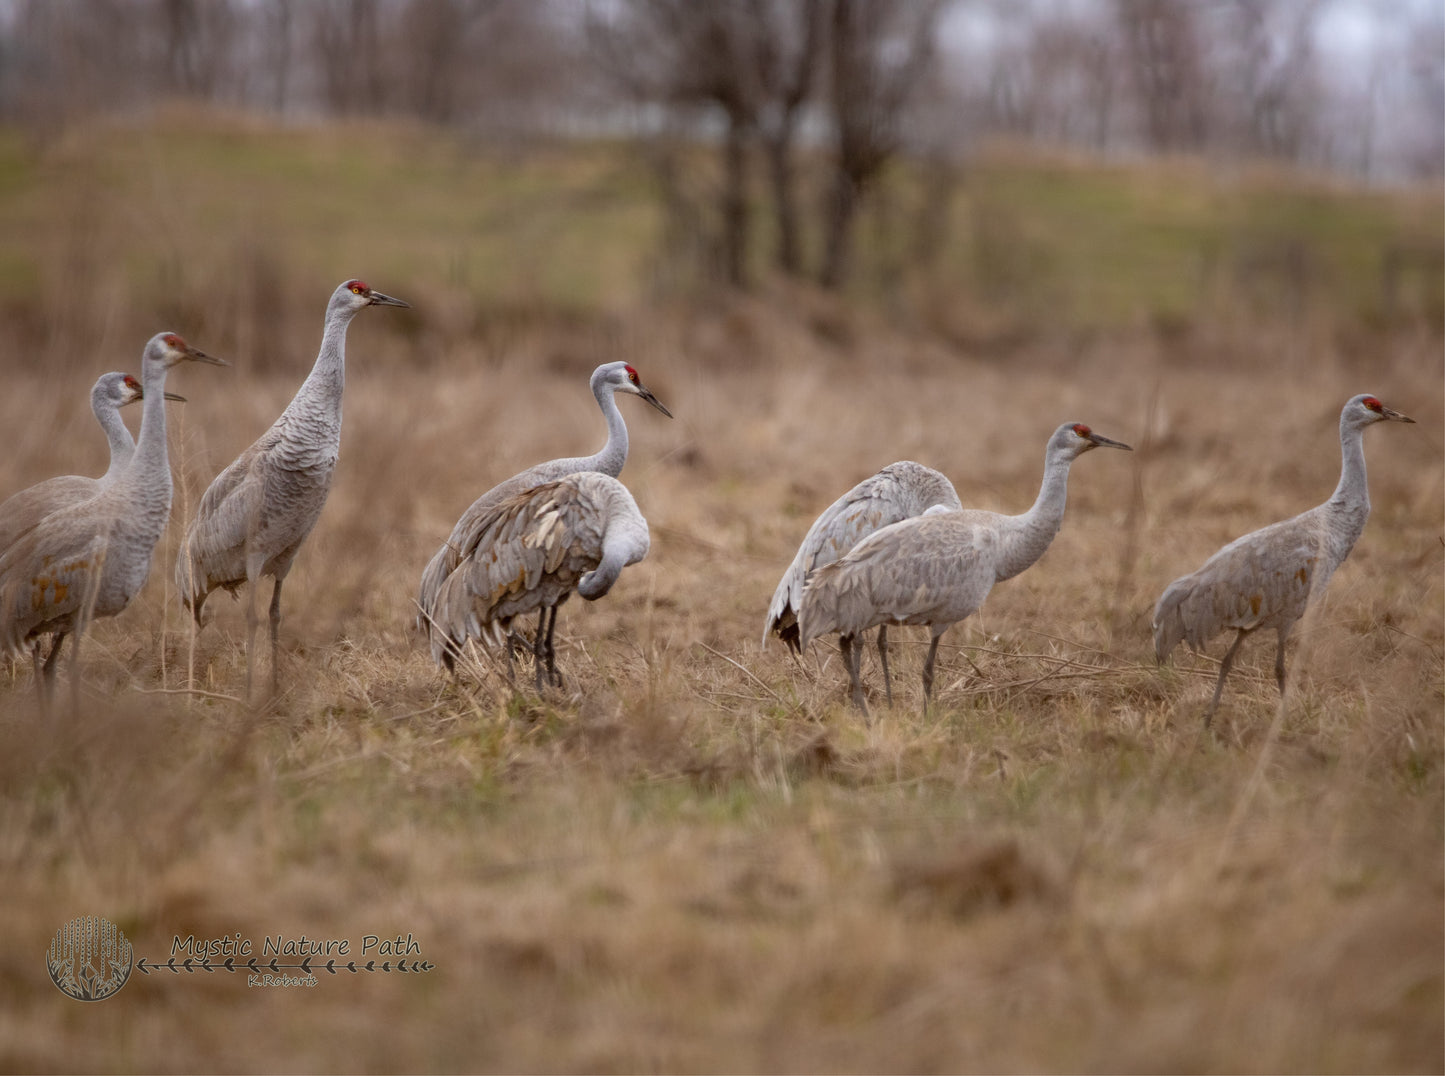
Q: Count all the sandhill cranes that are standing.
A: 8